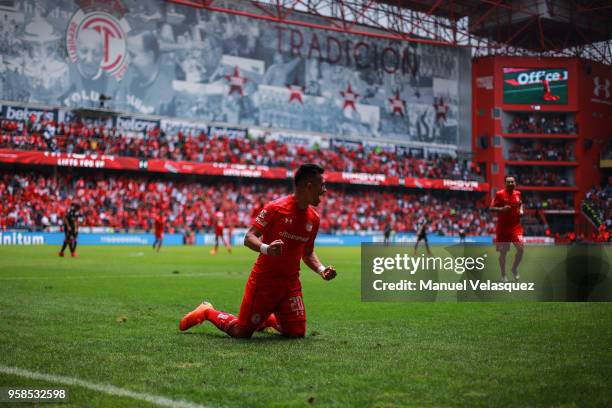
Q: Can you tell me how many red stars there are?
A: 5